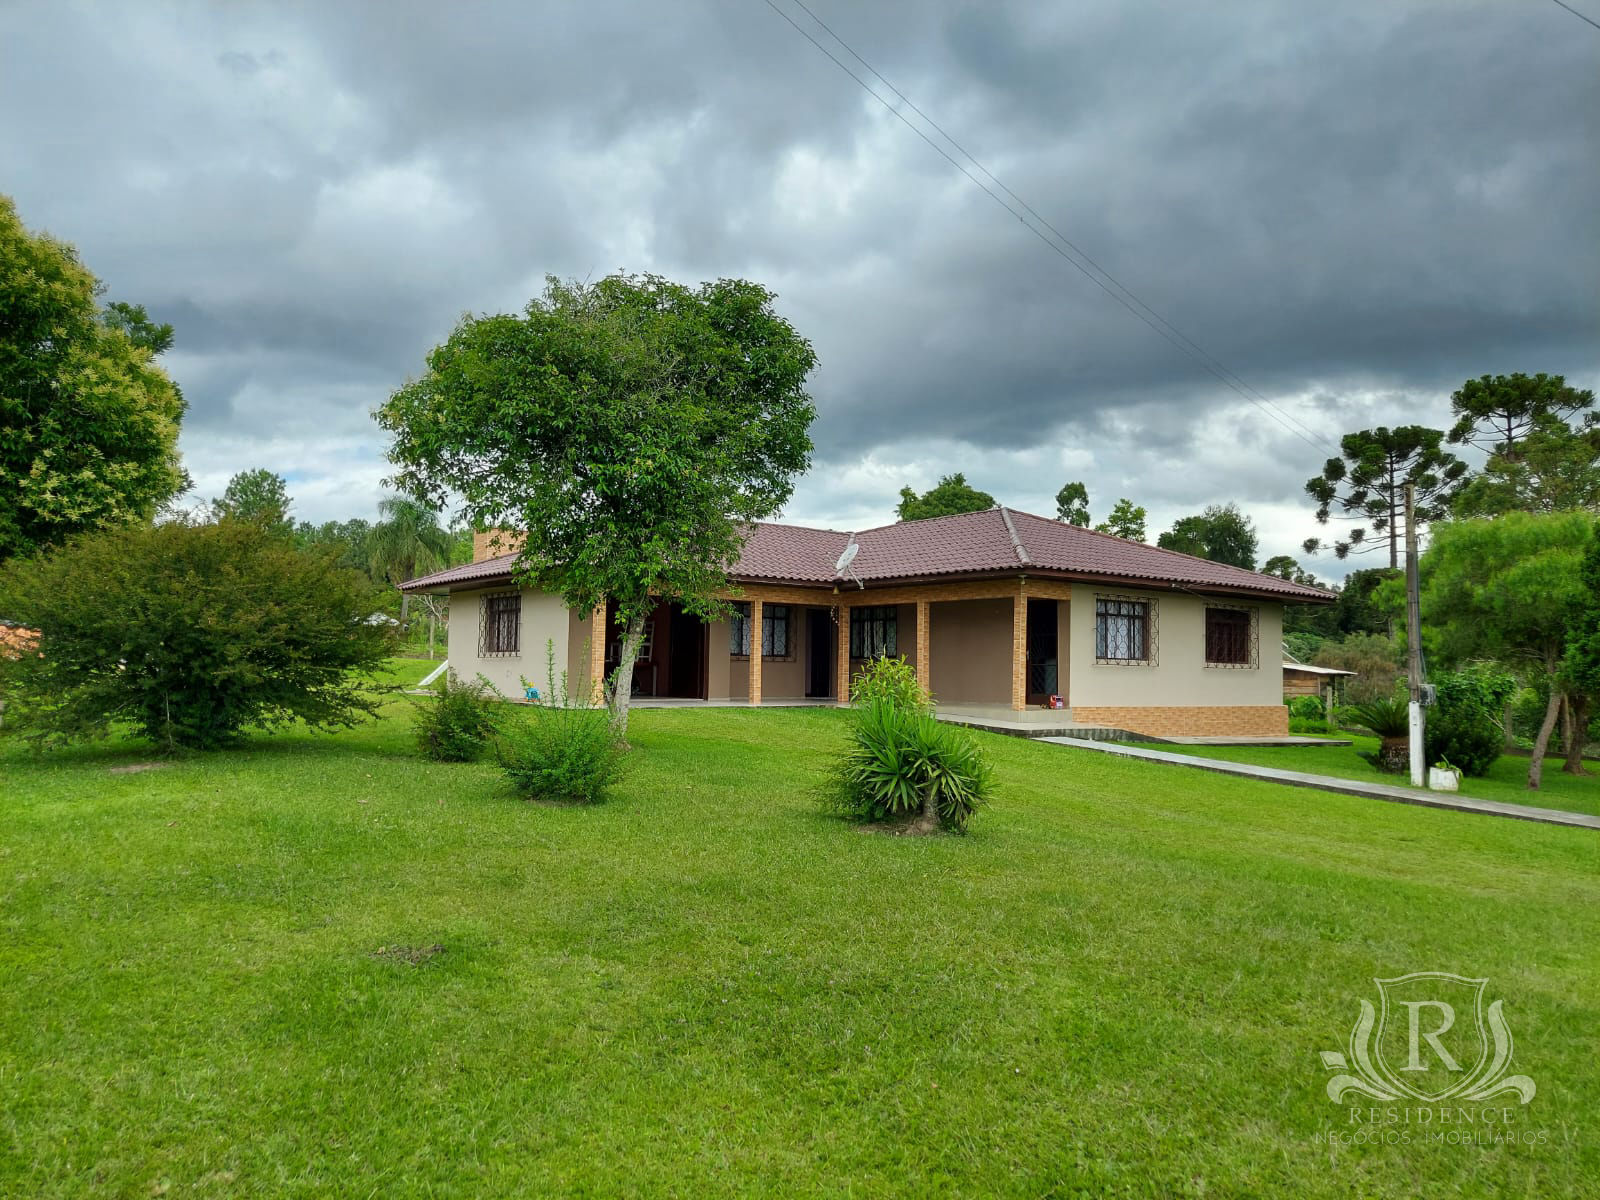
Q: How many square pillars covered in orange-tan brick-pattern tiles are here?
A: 5